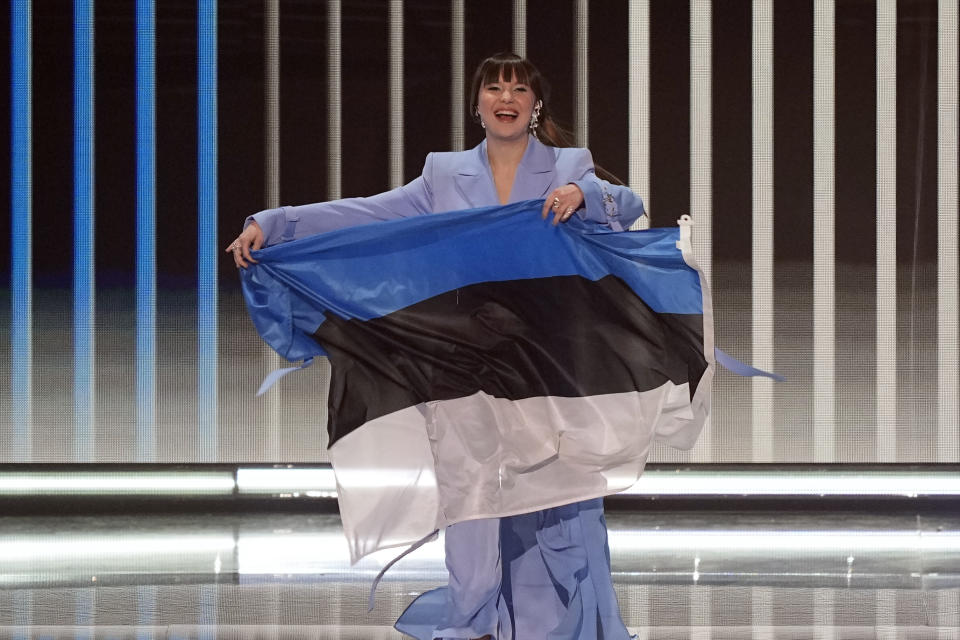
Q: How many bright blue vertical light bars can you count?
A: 4